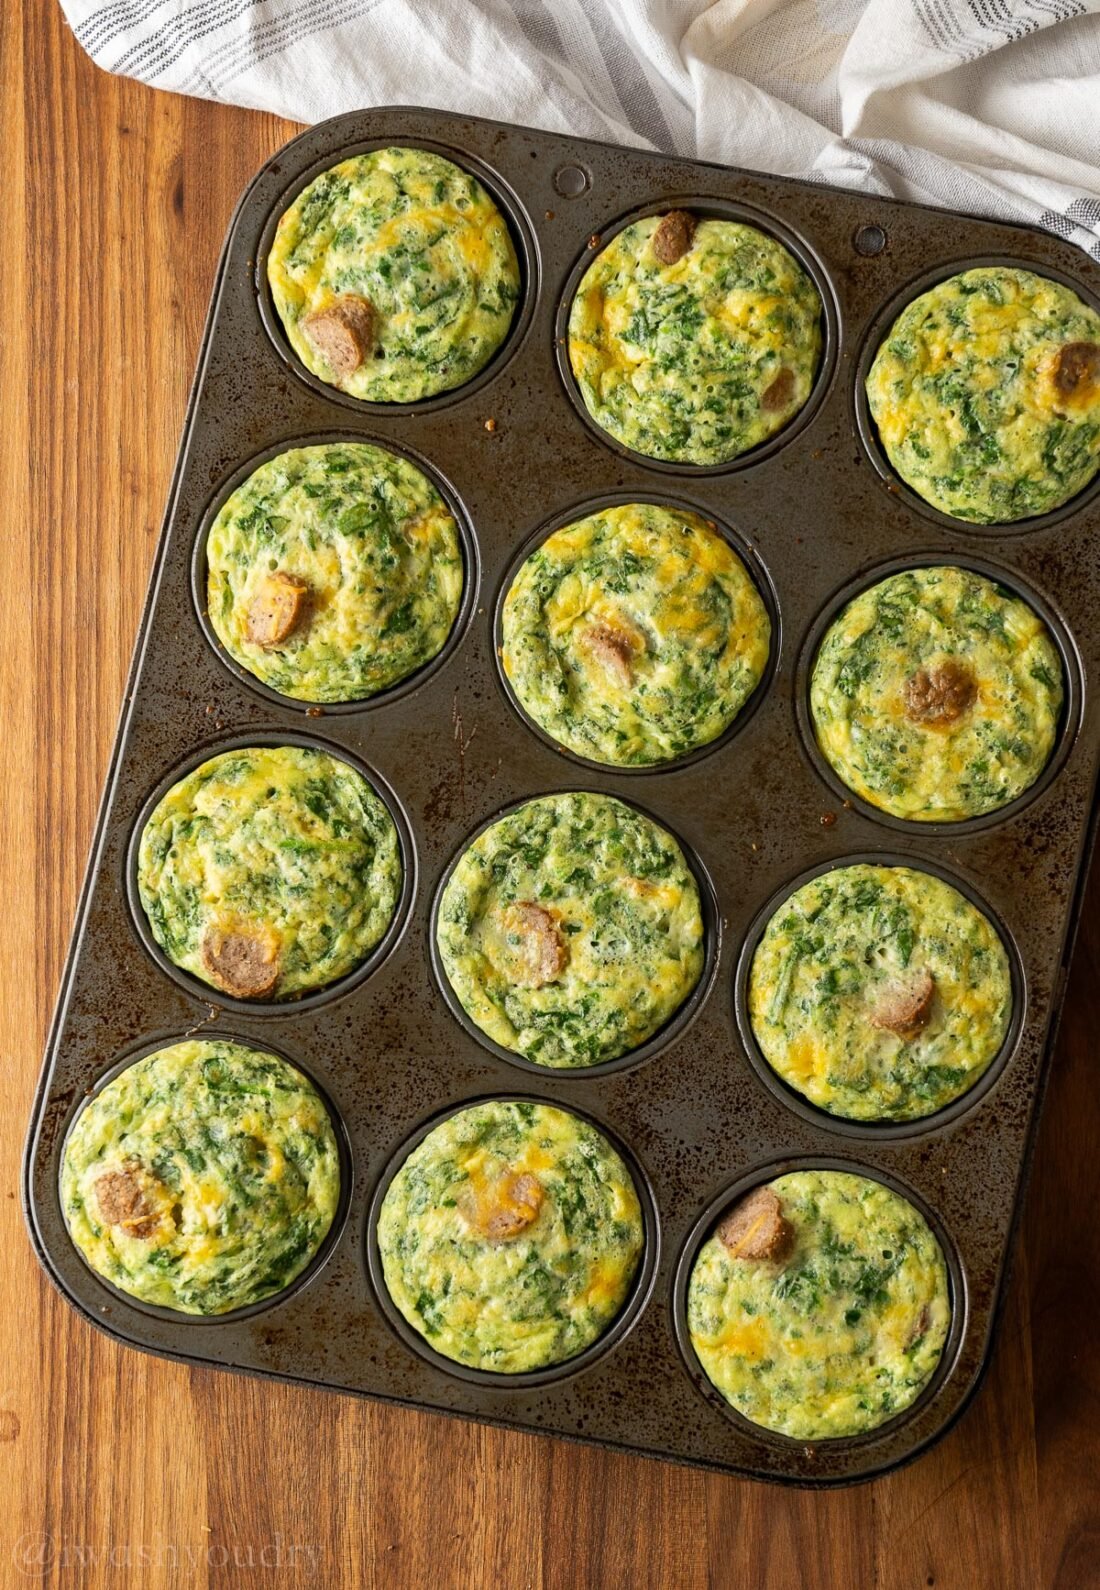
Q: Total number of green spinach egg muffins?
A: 12